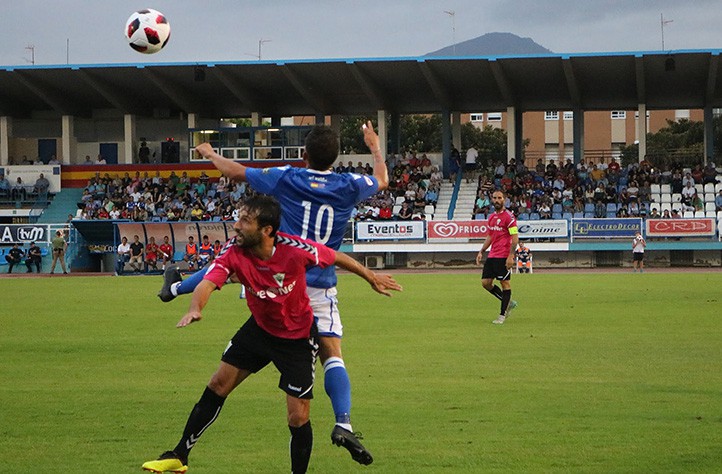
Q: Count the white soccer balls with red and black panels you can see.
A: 1